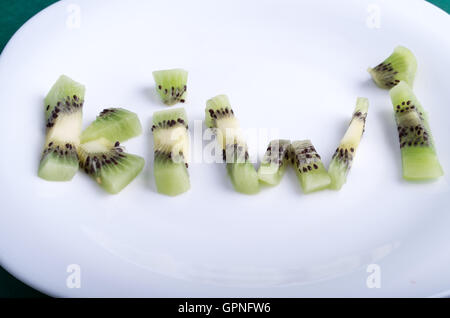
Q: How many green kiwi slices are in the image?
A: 11